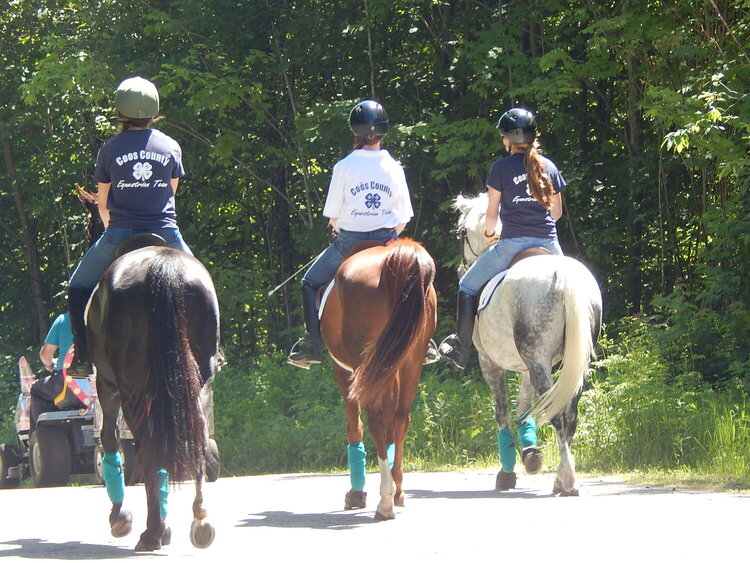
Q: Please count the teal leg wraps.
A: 6